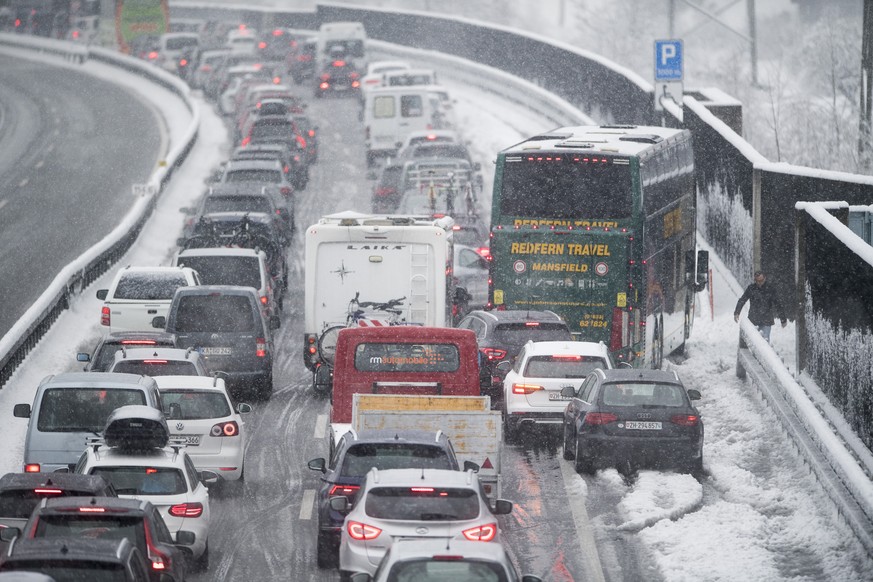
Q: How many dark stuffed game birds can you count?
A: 0